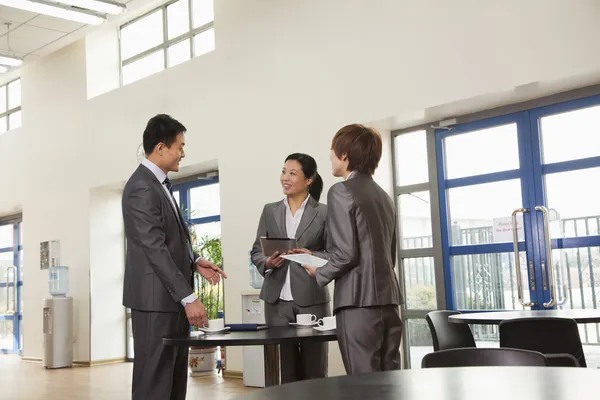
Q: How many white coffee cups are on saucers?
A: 3